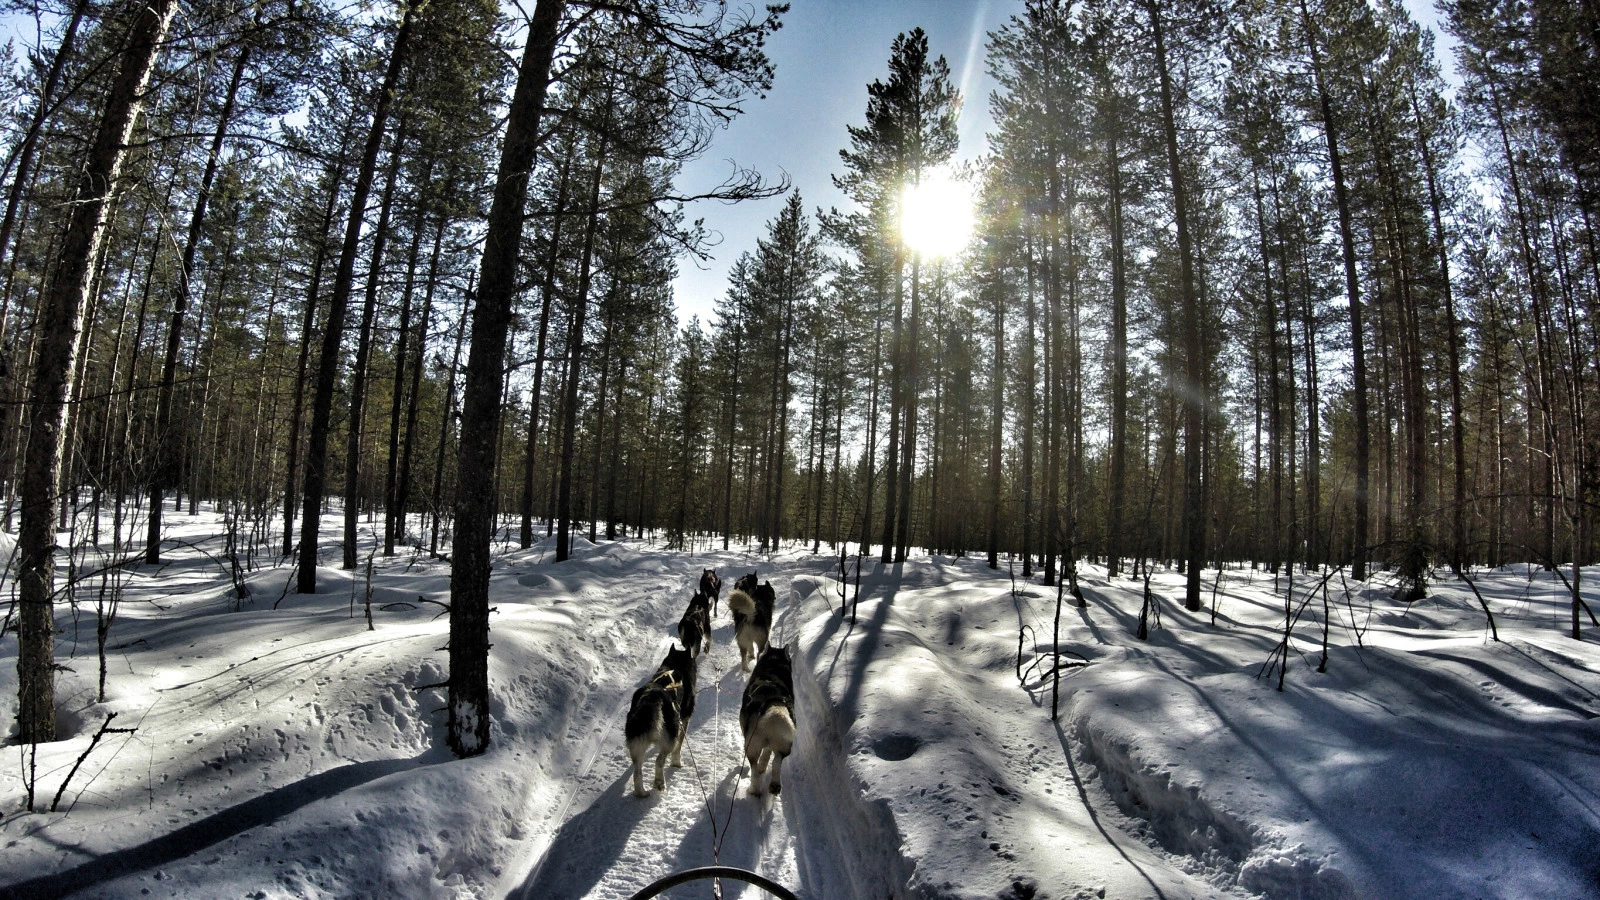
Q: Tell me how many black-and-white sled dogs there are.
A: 6